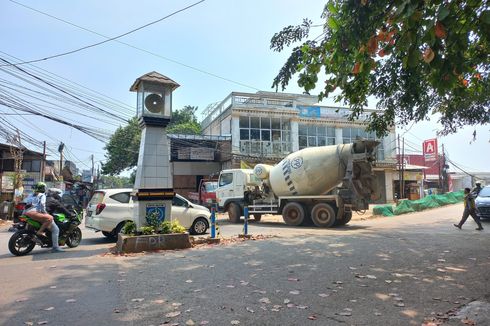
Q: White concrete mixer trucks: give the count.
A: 1